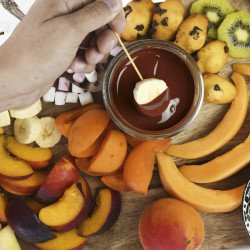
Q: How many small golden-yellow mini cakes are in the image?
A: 5